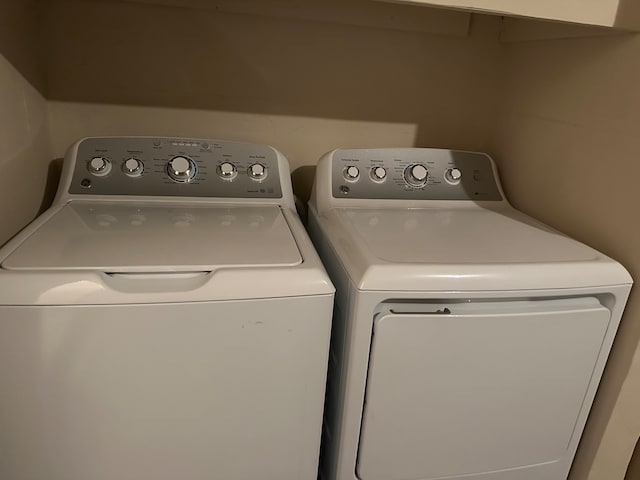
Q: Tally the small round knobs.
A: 7